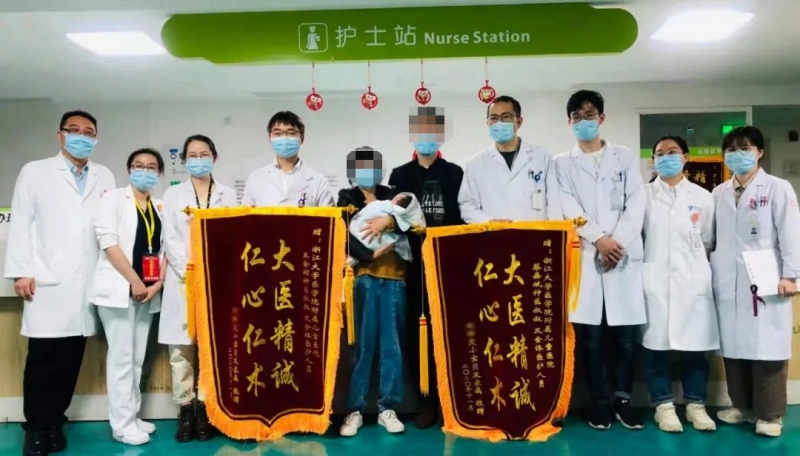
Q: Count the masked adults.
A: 10